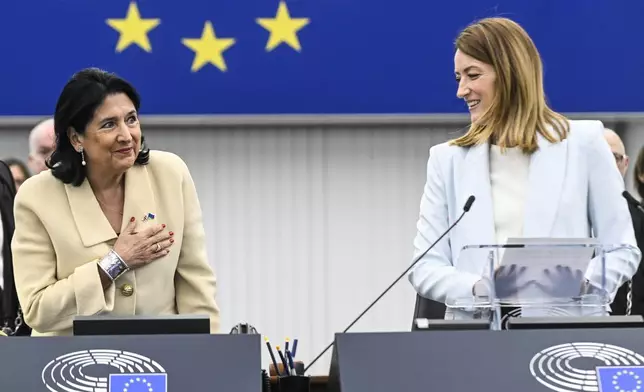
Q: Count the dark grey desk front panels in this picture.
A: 2